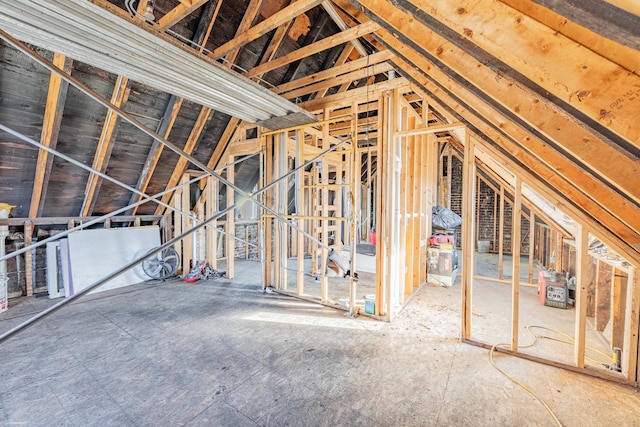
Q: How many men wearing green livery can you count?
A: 0